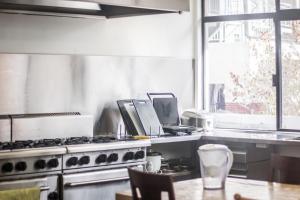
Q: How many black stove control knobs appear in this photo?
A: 10